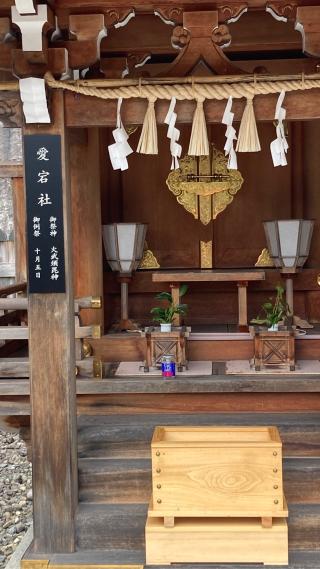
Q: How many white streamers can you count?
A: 4